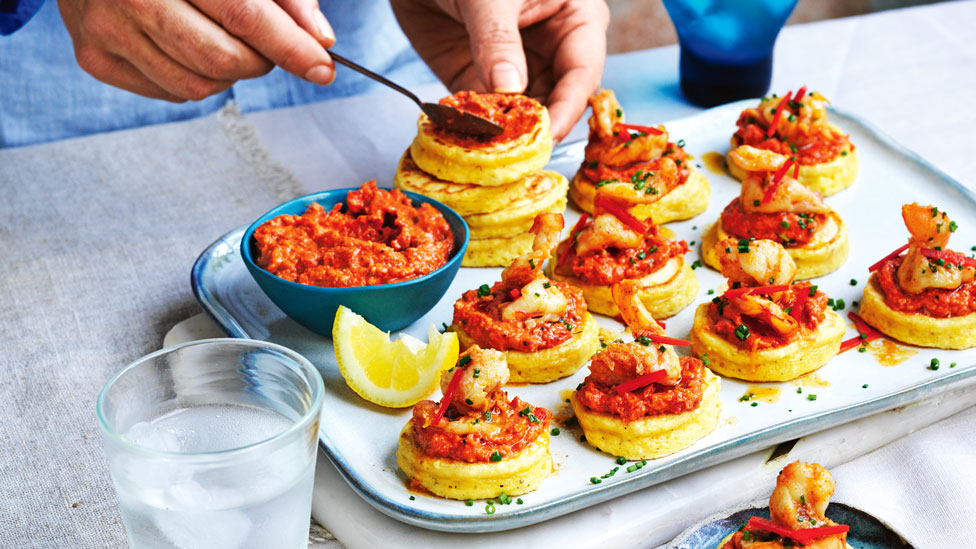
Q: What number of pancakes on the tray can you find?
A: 13